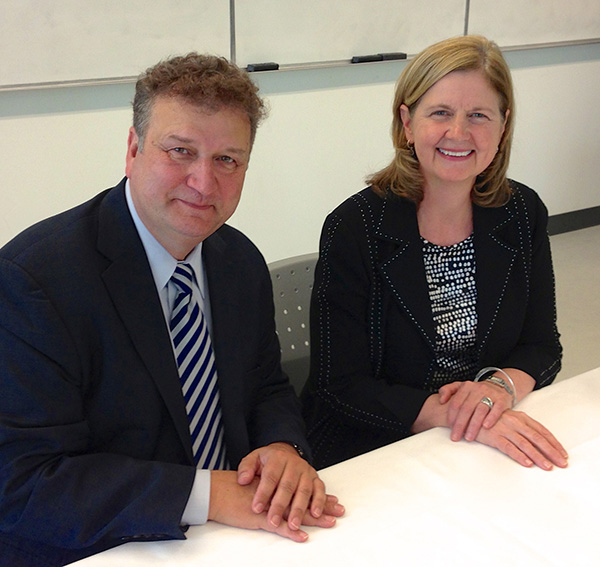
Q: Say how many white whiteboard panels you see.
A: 3